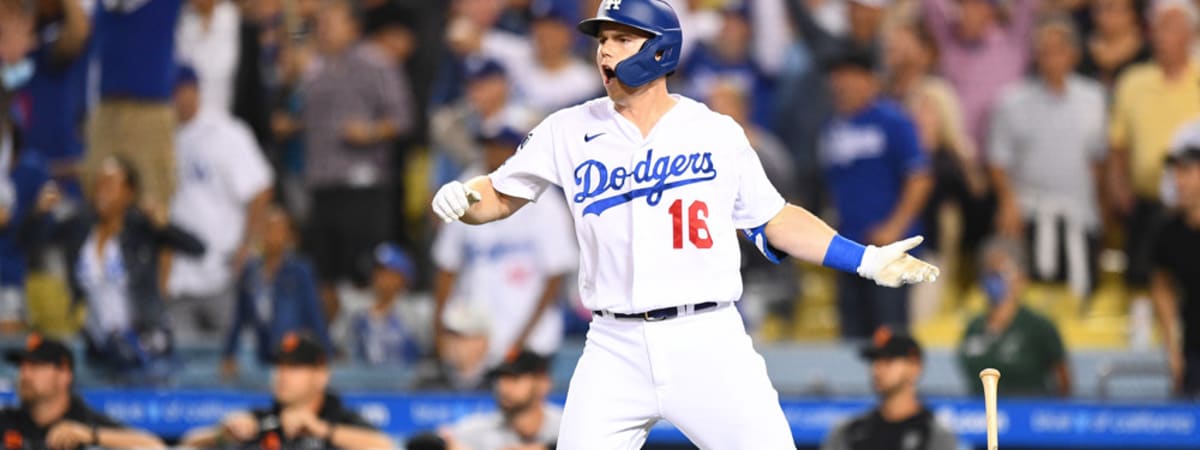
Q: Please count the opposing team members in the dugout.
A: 4